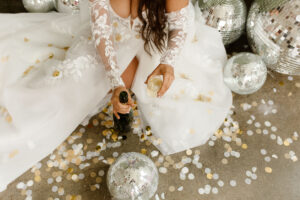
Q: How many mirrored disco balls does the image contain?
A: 6